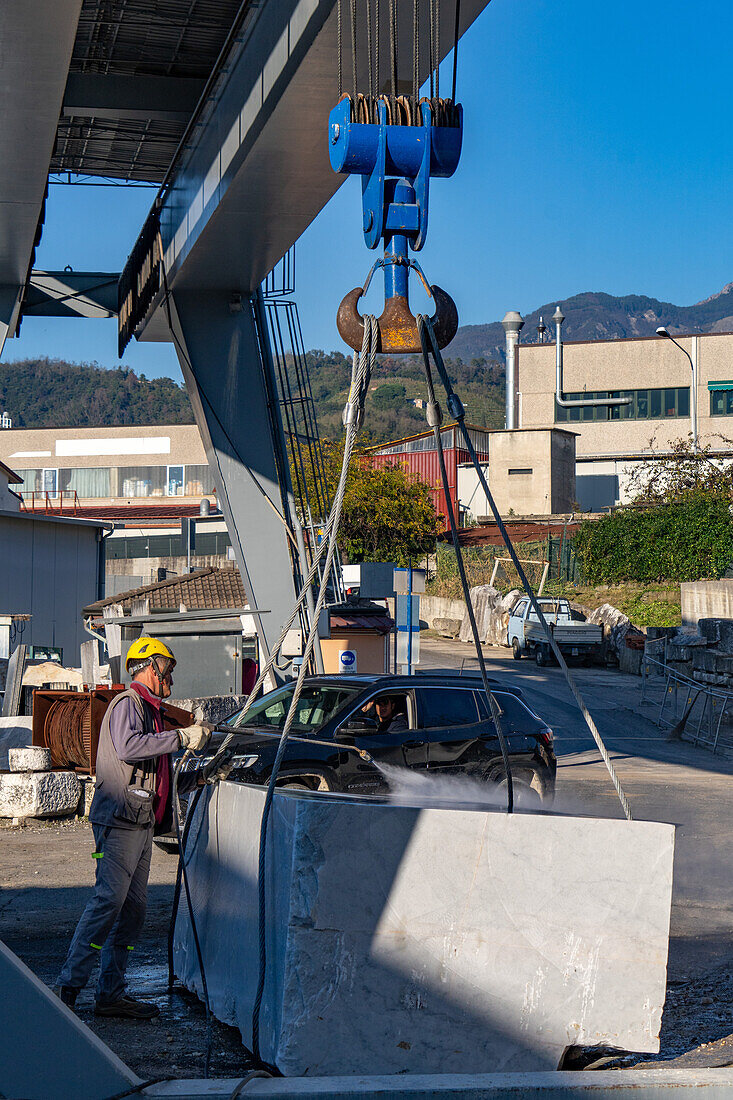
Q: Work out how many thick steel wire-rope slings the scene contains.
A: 4